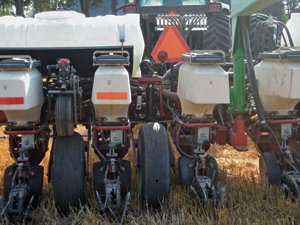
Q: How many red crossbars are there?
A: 4